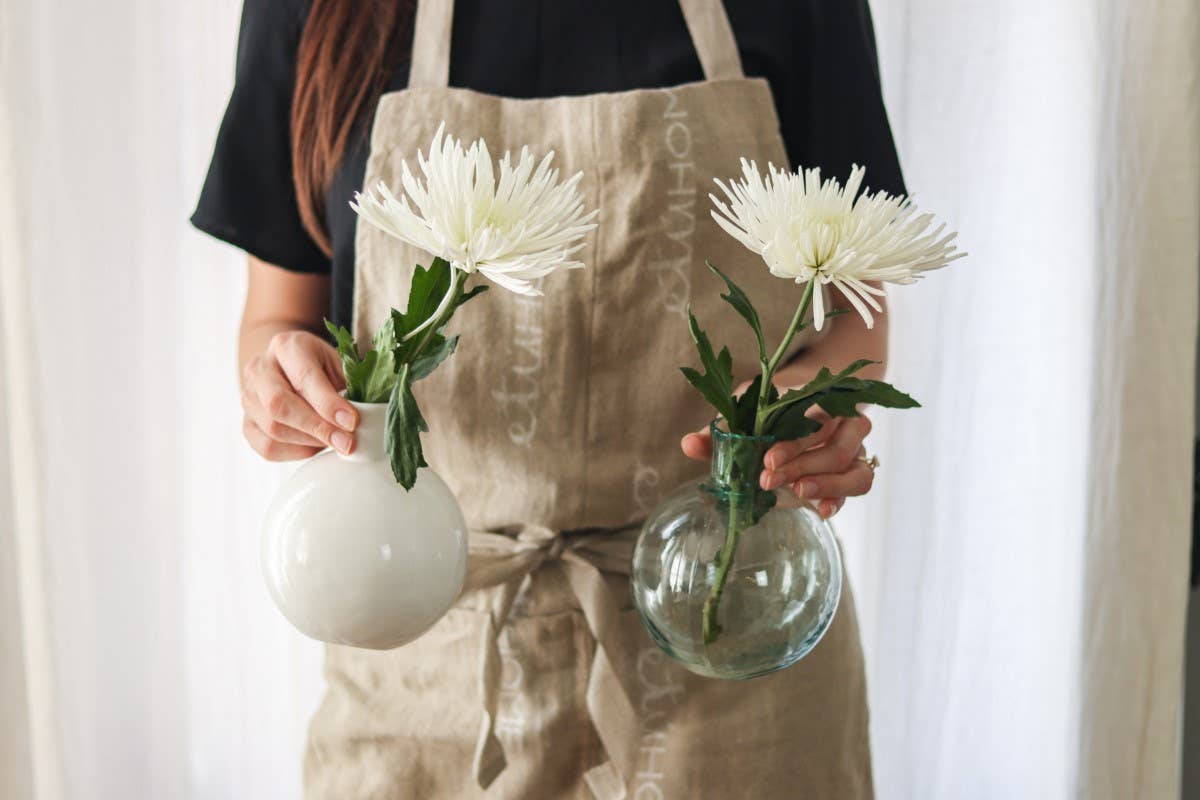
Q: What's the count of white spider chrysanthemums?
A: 2